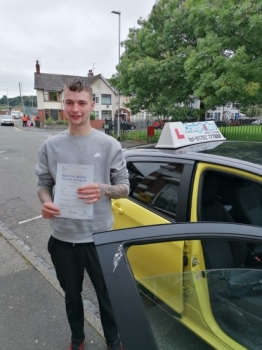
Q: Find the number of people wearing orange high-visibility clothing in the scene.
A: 2